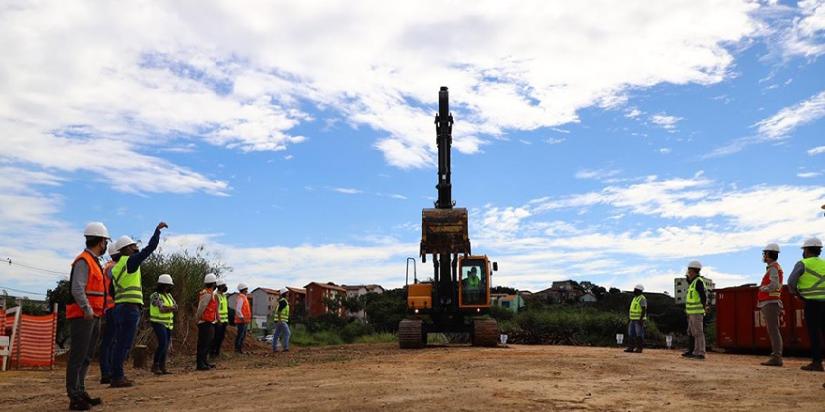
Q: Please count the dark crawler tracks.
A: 2